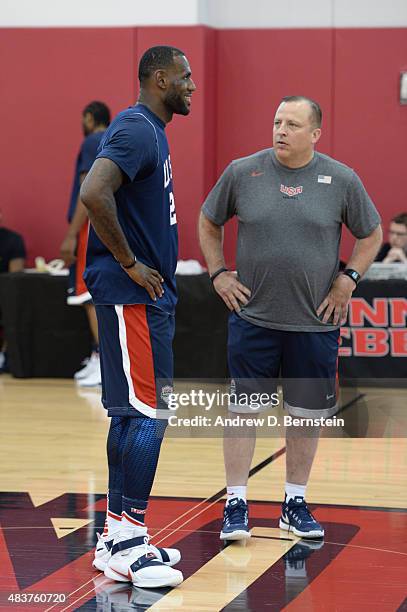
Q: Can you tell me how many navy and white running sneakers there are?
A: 2